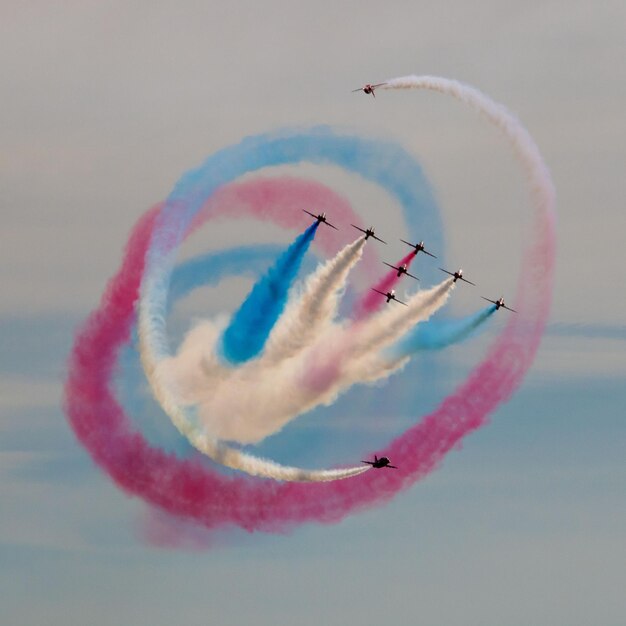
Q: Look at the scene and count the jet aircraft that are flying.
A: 9